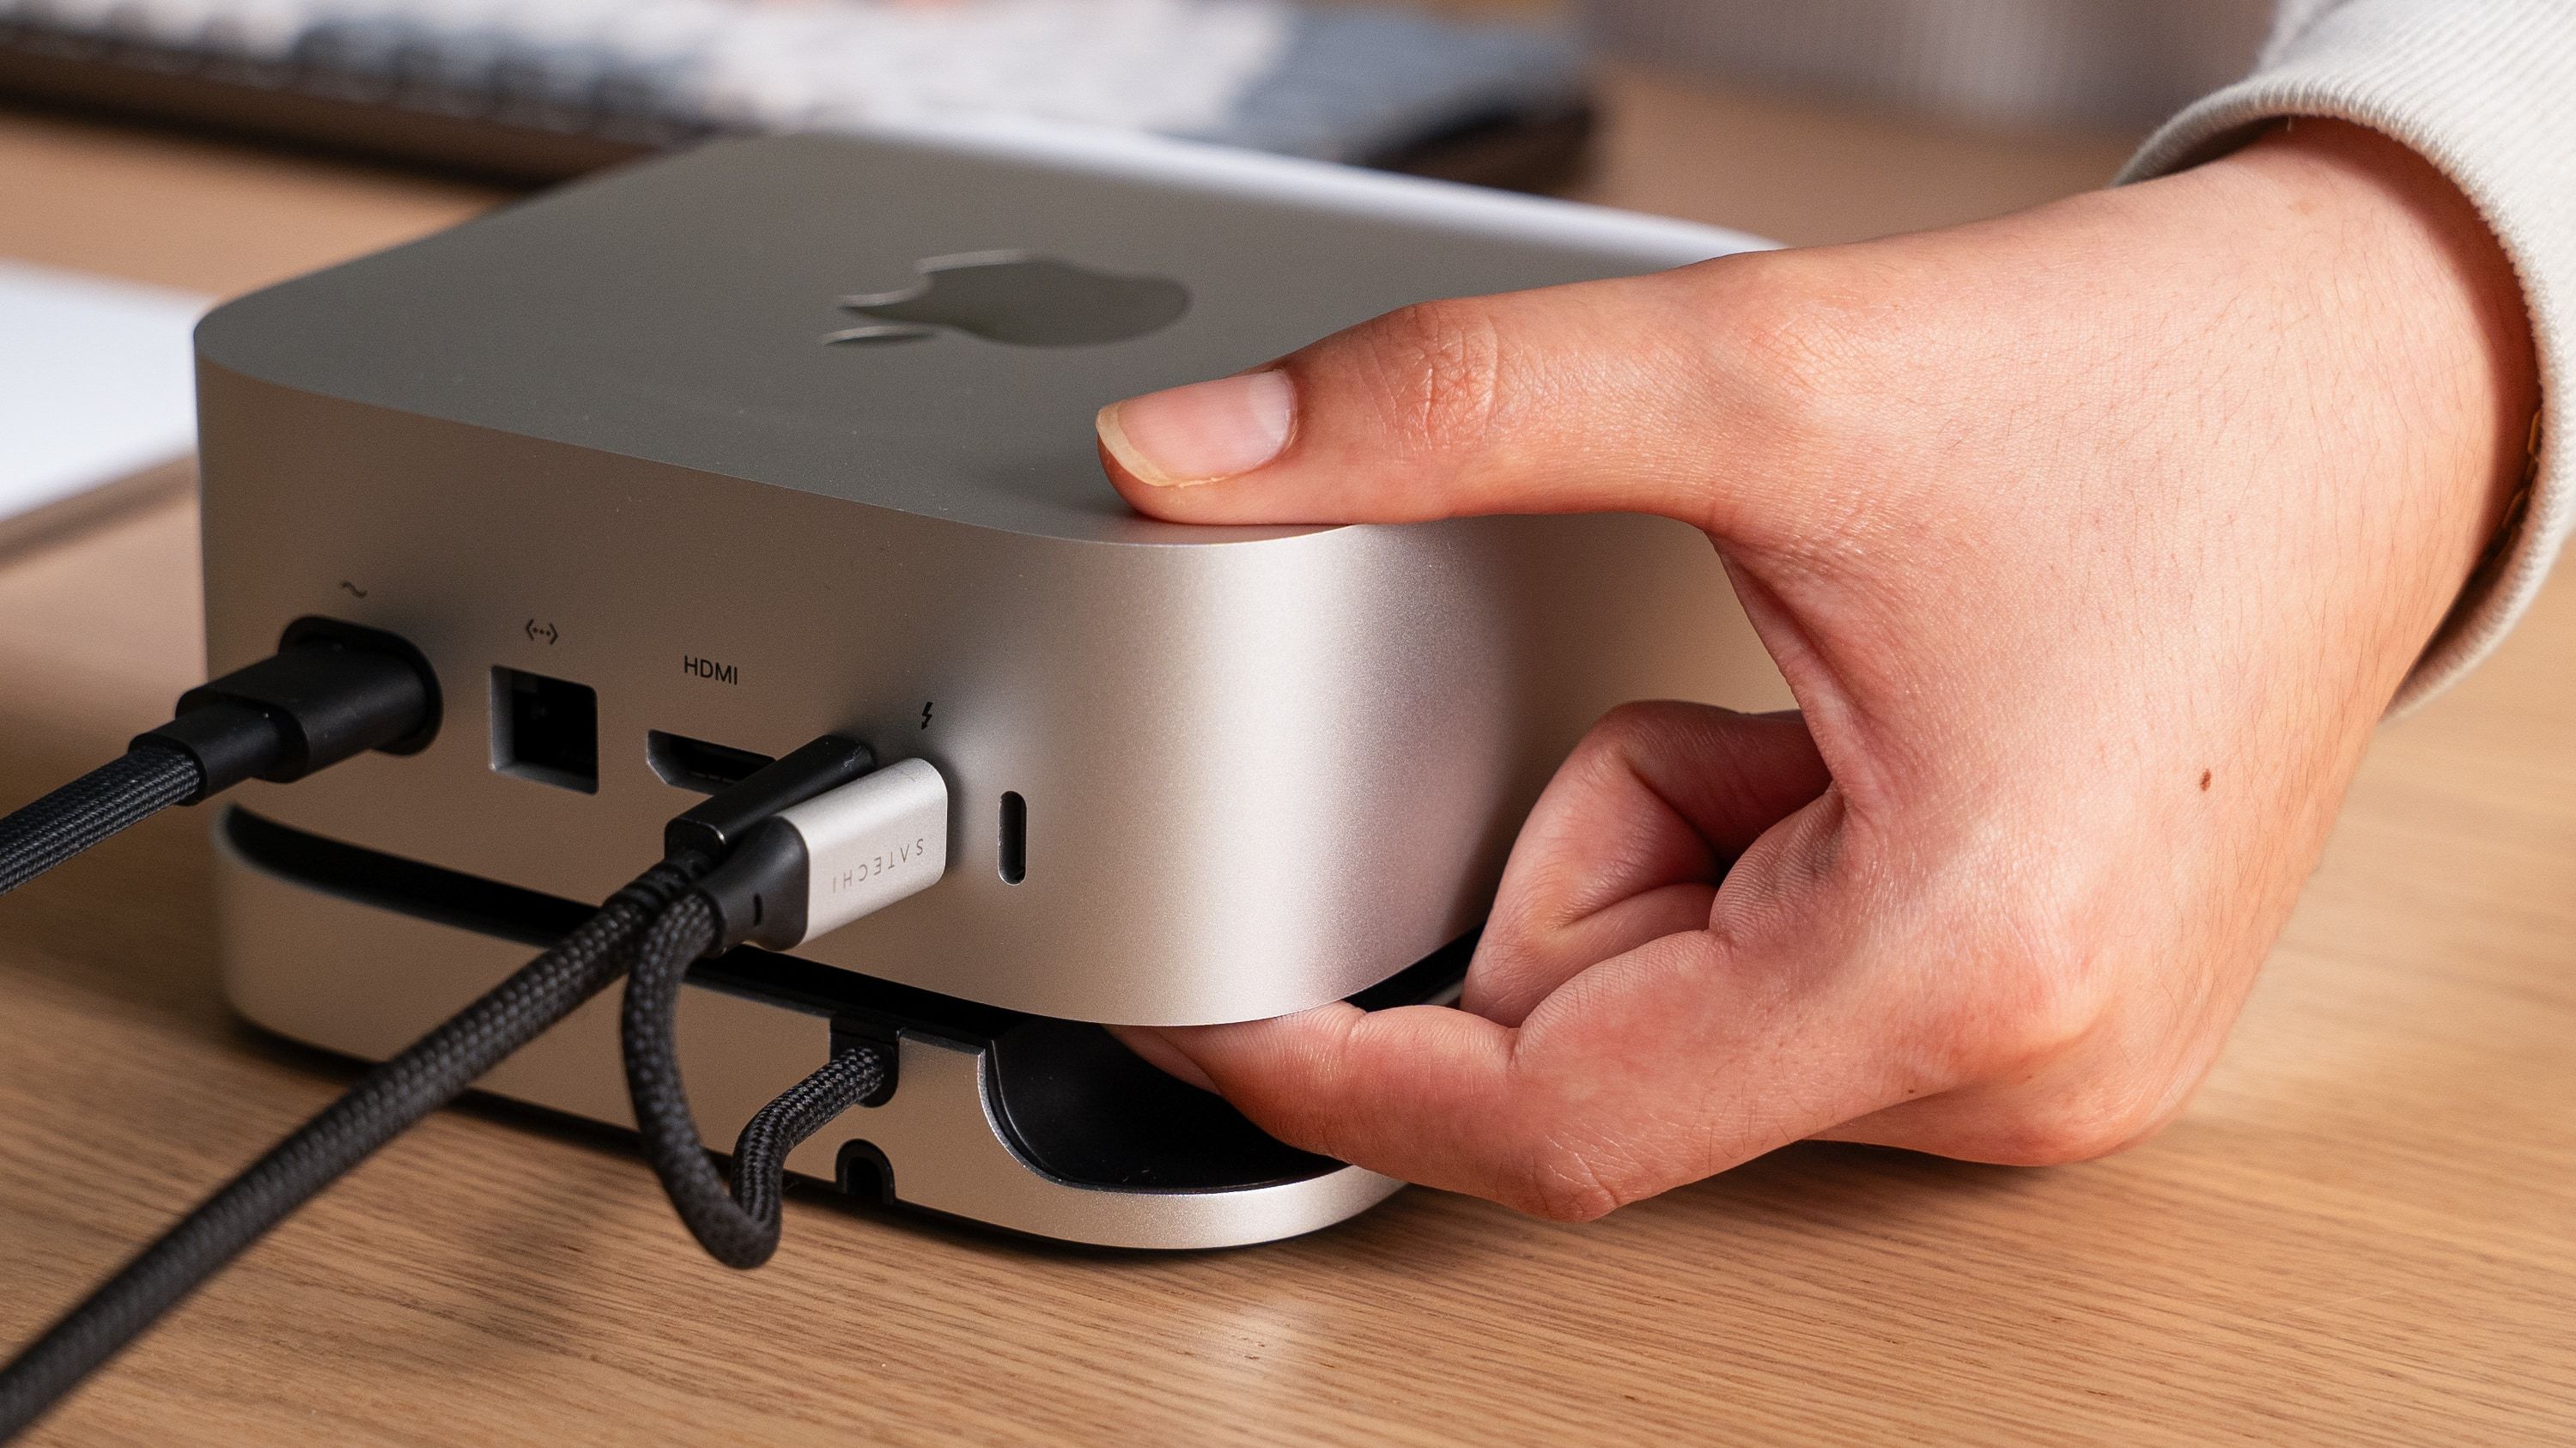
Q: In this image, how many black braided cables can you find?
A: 3